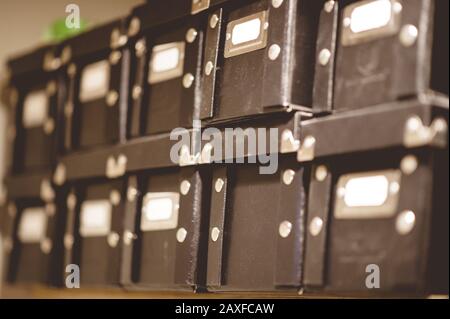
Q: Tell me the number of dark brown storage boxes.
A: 10